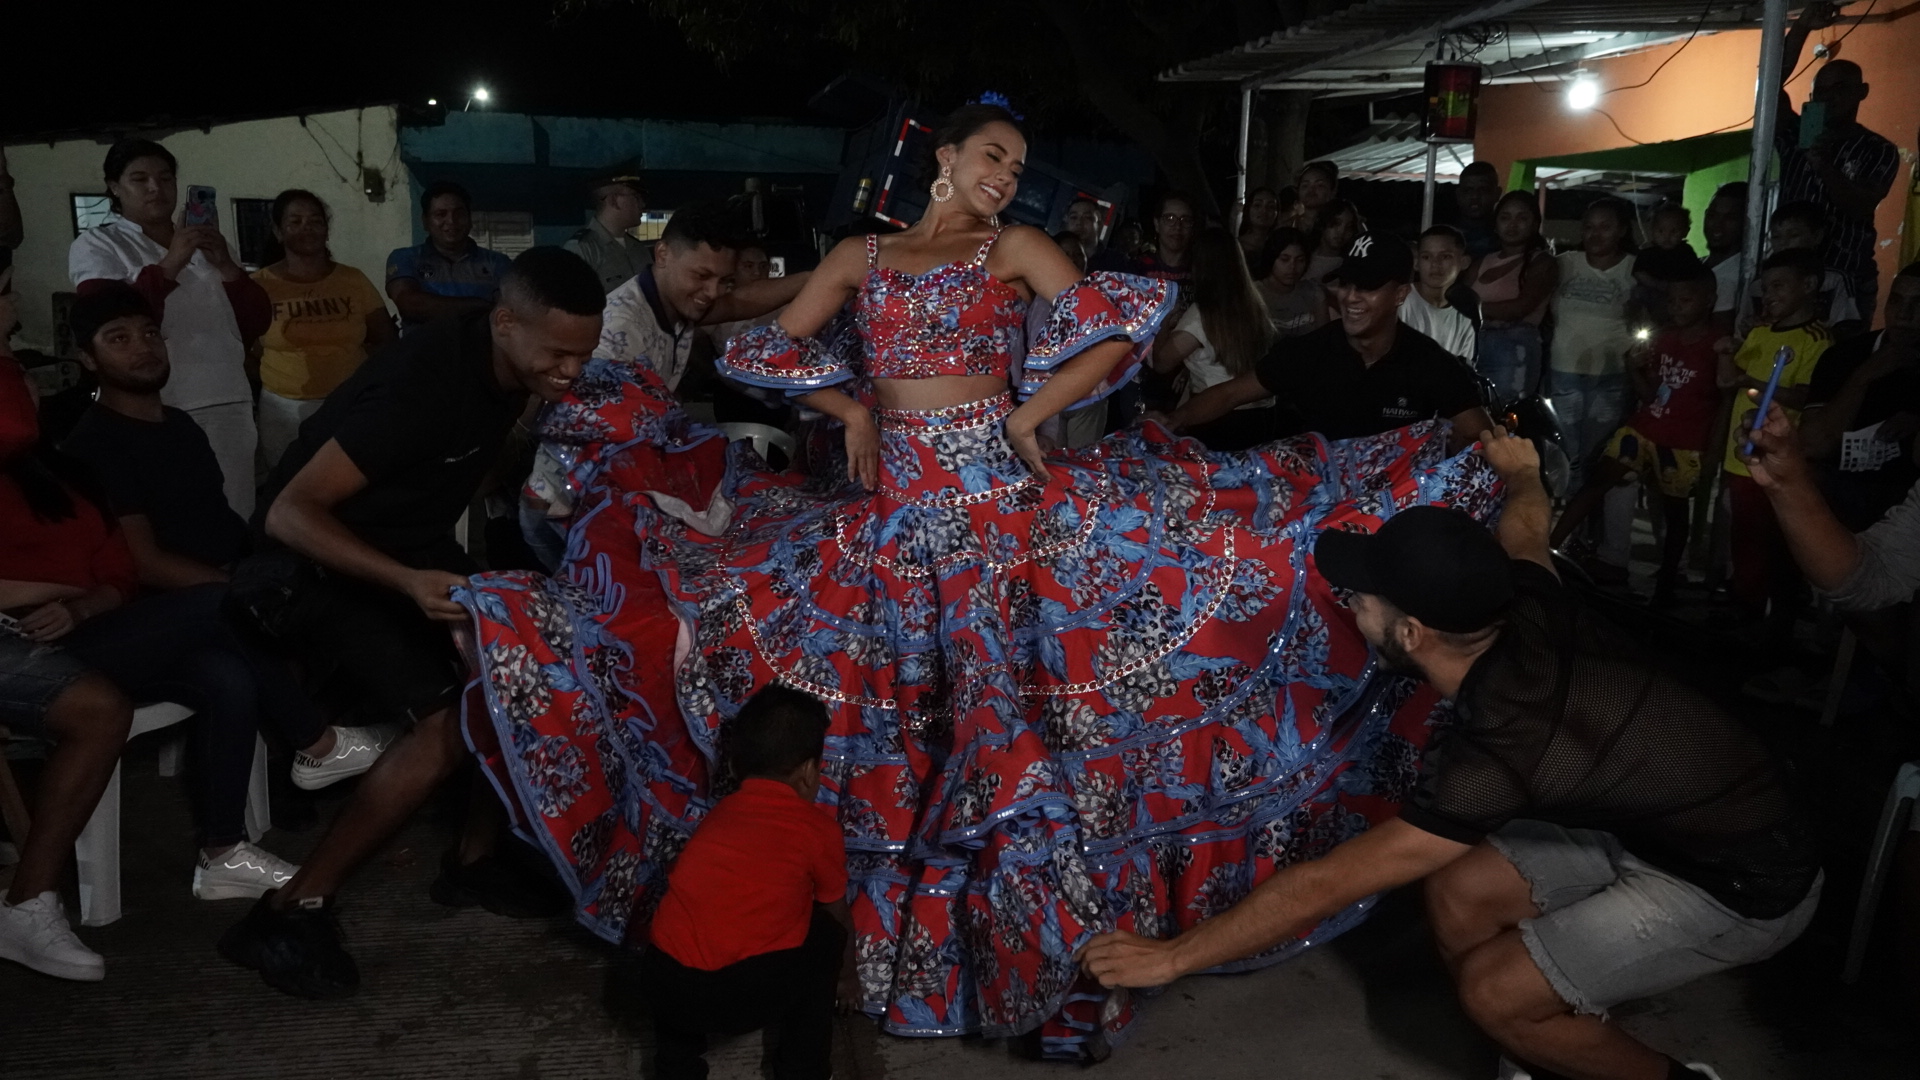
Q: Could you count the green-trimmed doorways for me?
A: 1